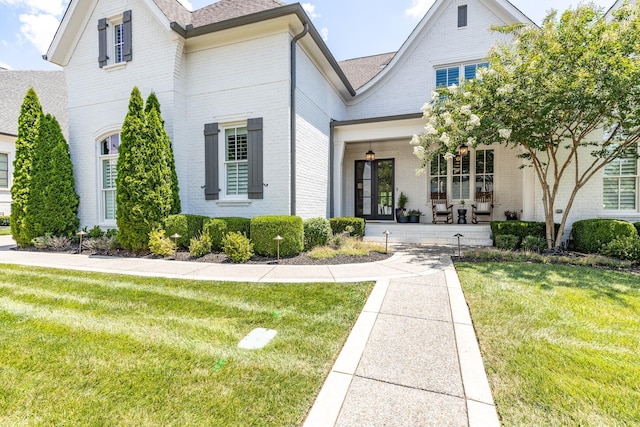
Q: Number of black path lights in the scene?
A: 5